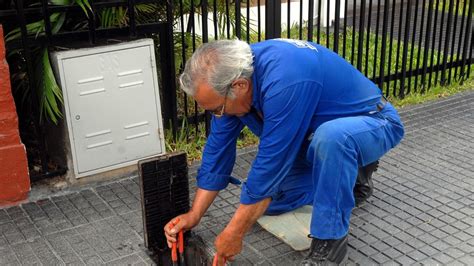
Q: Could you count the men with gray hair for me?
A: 1